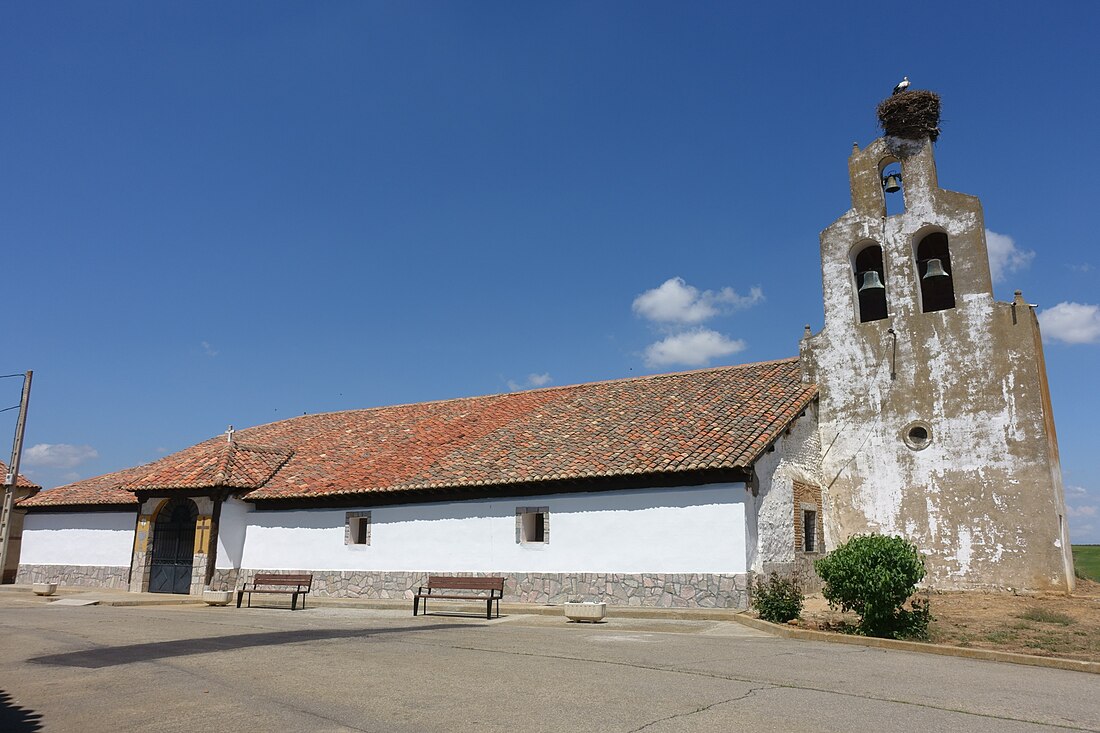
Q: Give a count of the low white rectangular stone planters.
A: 3